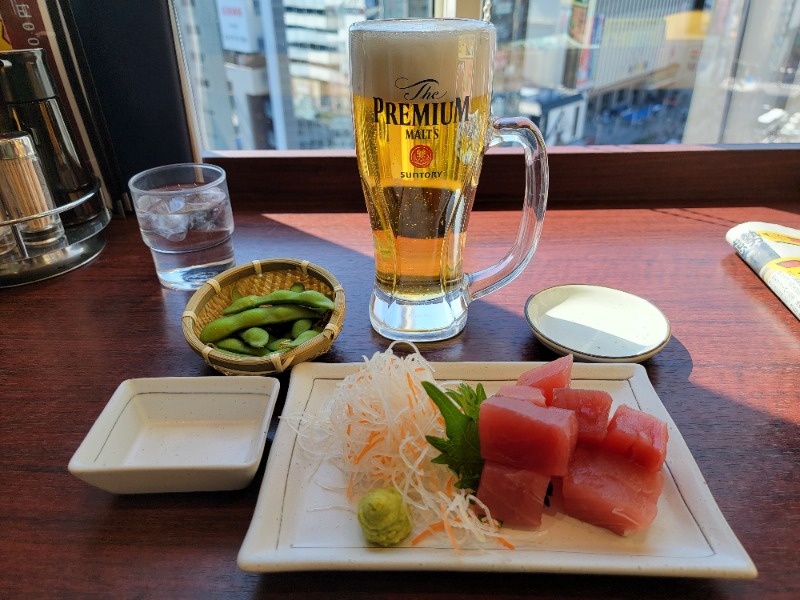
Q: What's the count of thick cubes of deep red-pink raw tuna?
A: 7